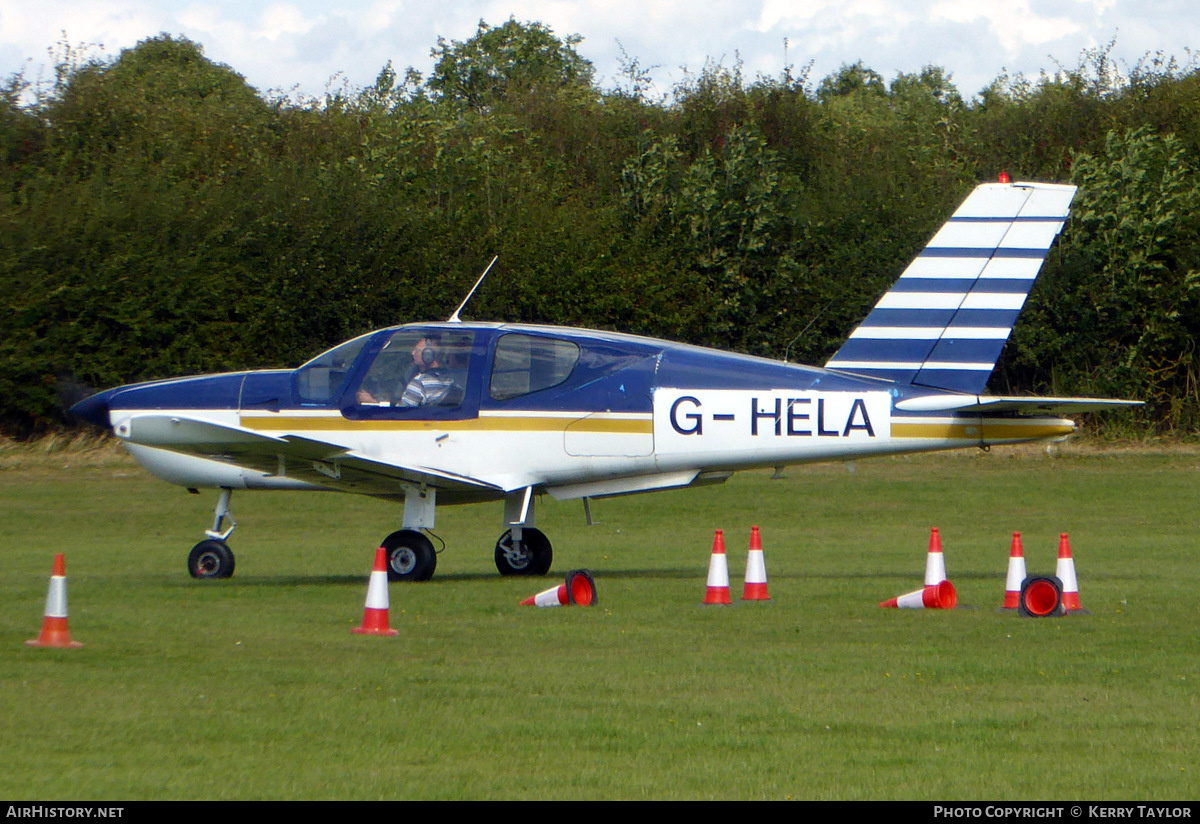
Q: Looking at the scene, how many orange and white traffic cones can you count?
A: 10